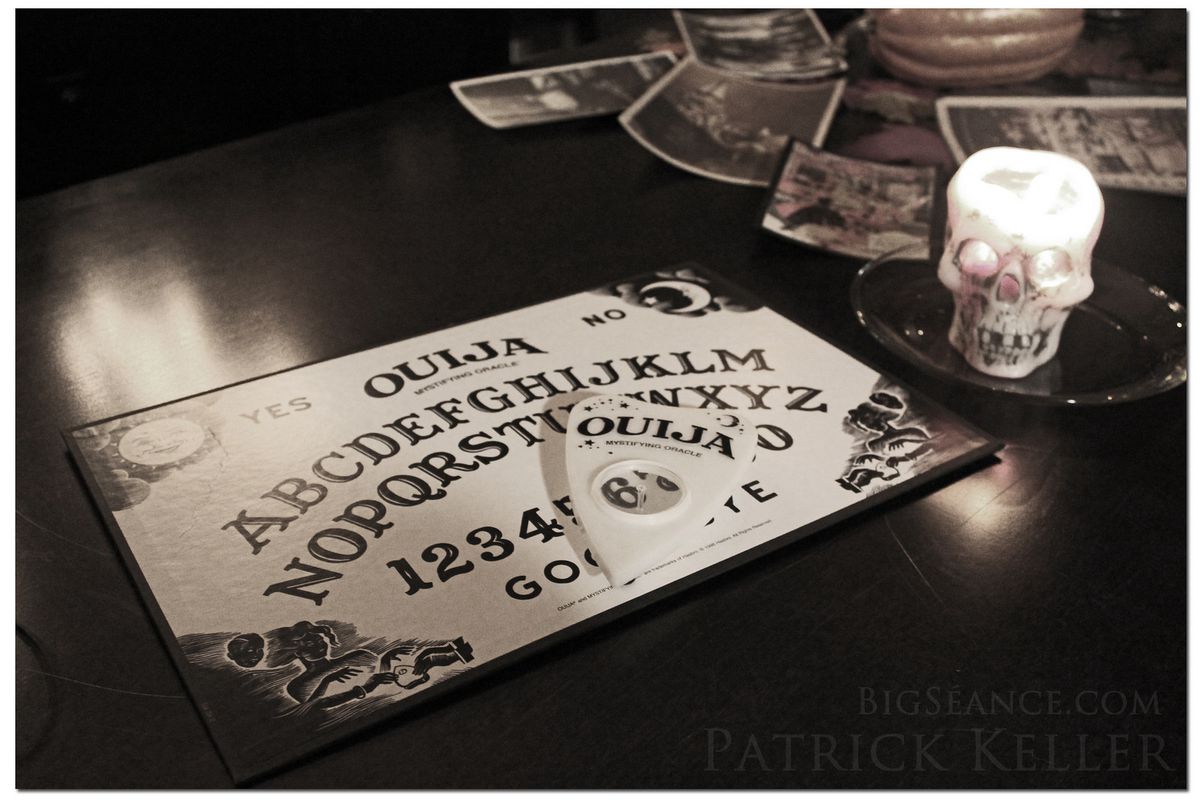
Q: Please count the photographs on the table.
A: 5